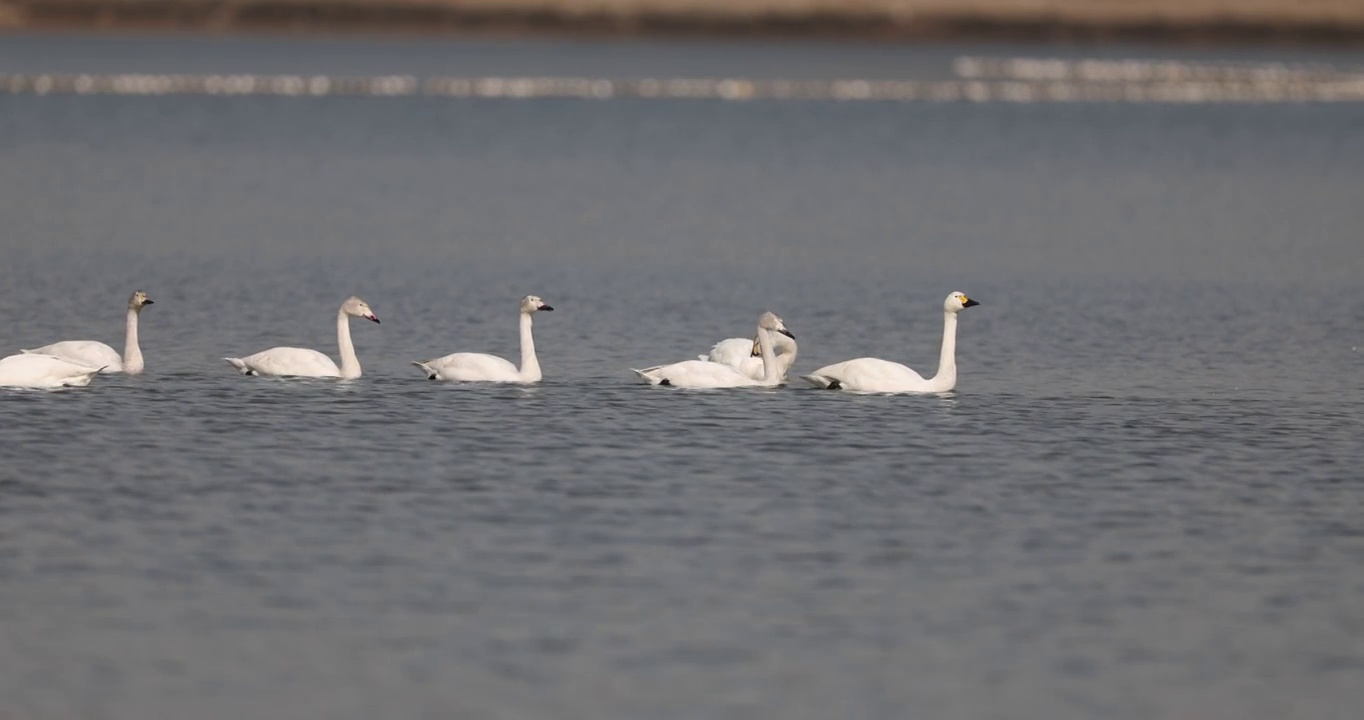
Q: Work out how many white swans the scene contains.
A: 7